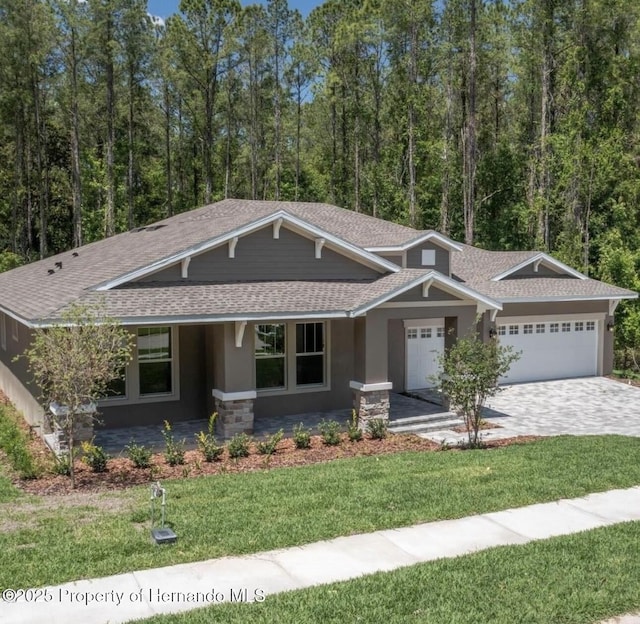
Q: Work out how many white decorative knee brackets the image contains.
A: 9